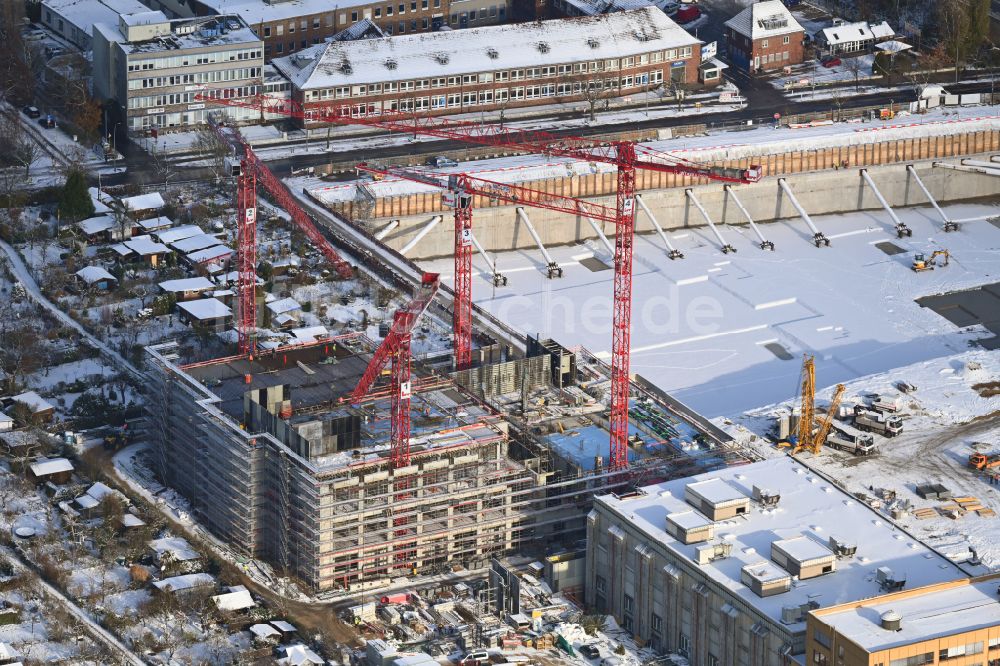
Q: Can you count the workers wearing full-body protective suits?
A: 0